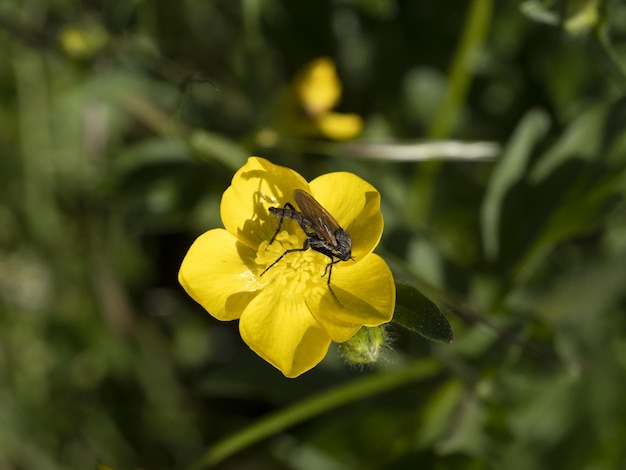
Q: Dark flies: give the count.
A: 1